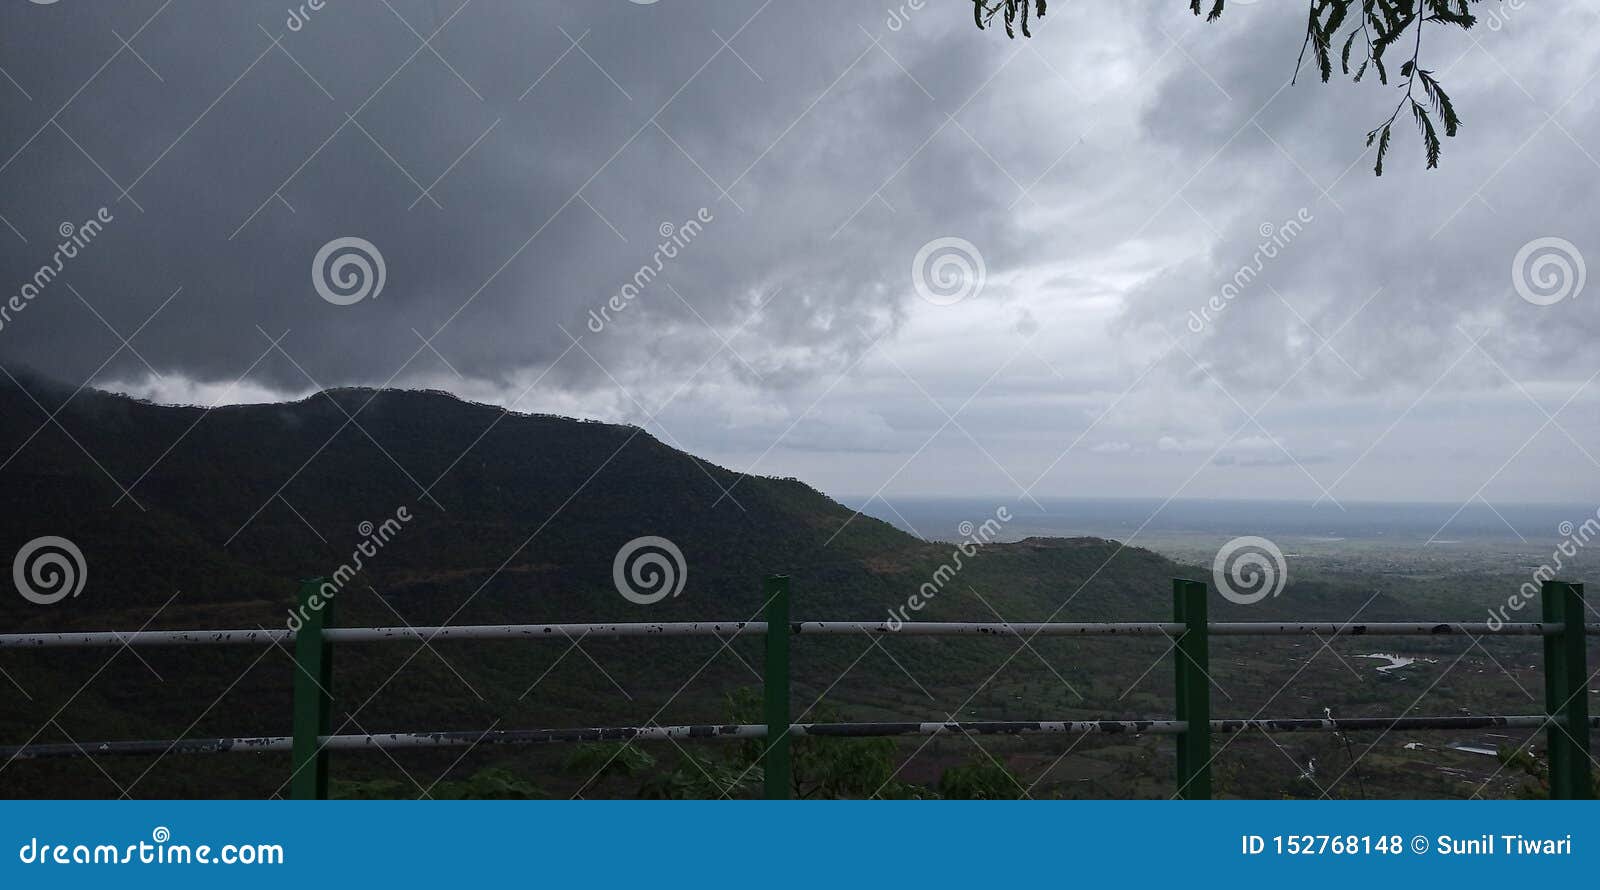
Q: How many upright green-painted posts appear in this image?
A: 4